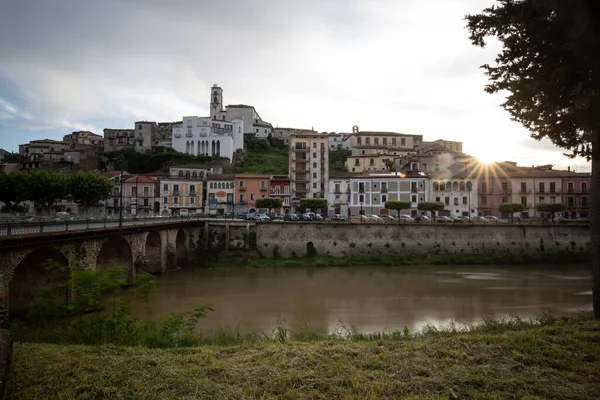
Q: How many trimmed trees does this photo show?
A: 6